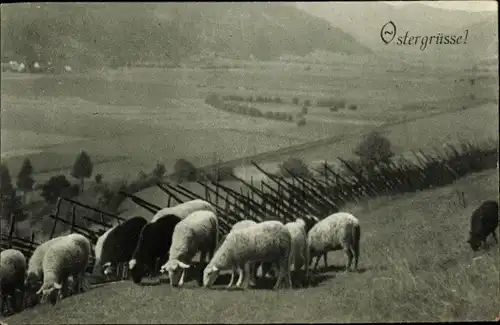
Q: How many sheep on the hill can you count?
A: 13